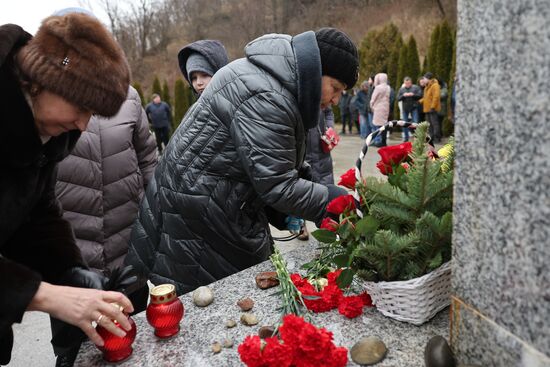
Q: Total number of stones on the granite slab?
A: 10